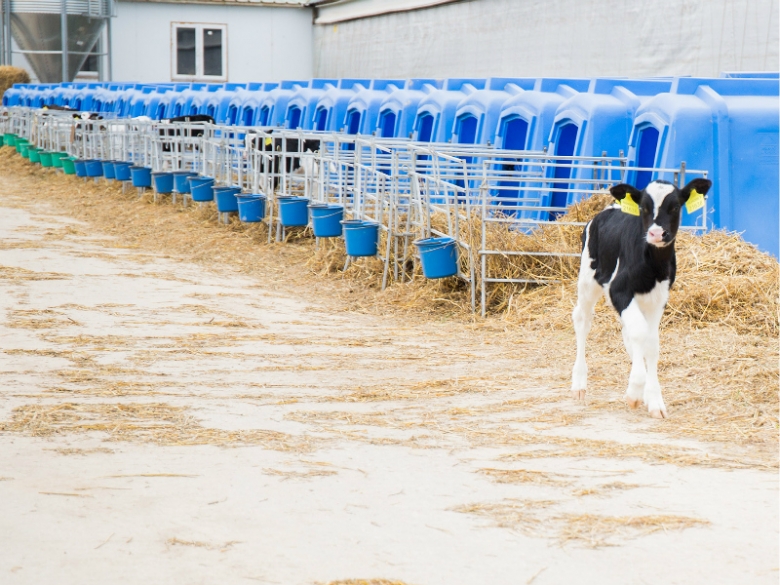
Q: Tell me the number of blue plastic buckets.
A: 14